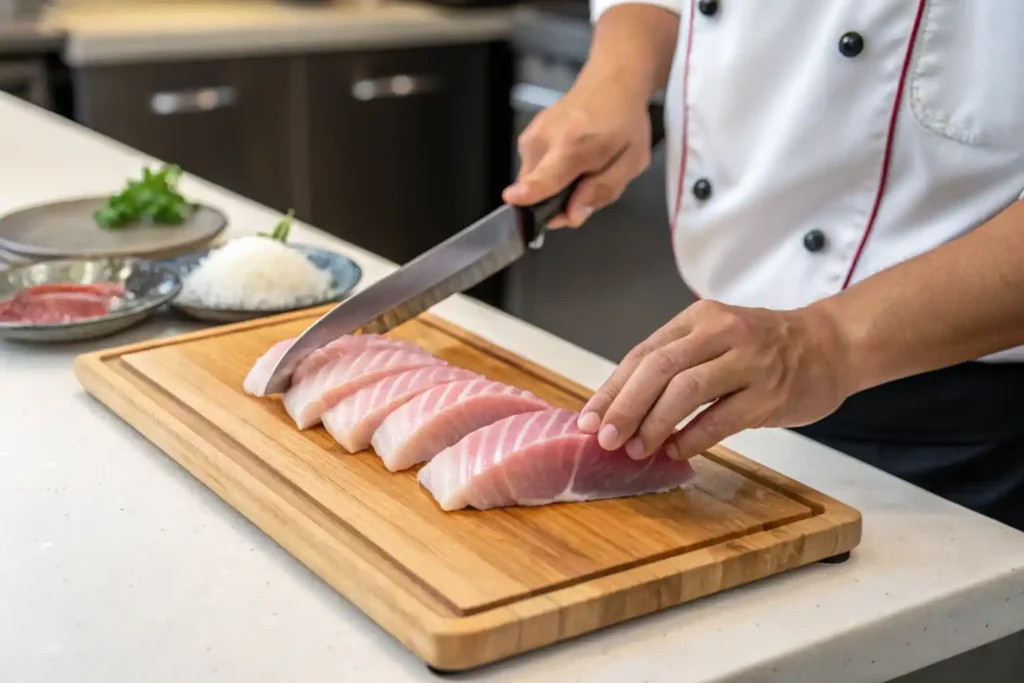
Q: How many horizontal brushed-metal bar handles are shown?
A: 2